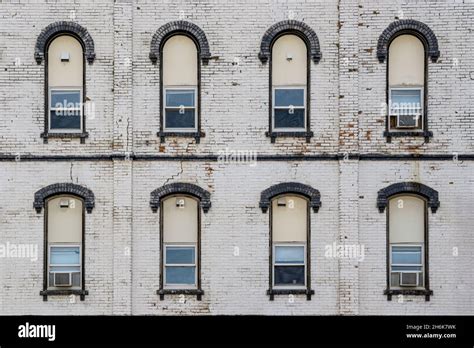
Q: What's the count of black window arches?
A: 8